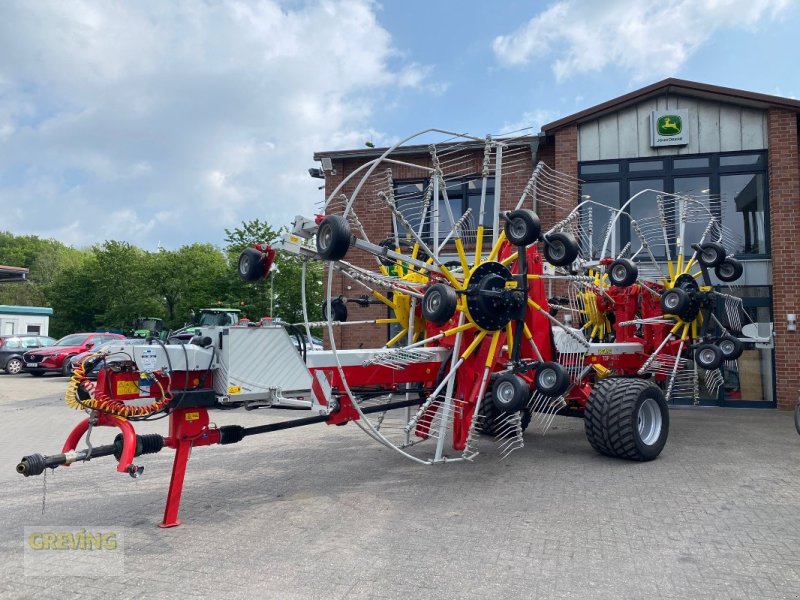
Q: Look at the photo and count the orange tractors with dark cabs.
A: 0